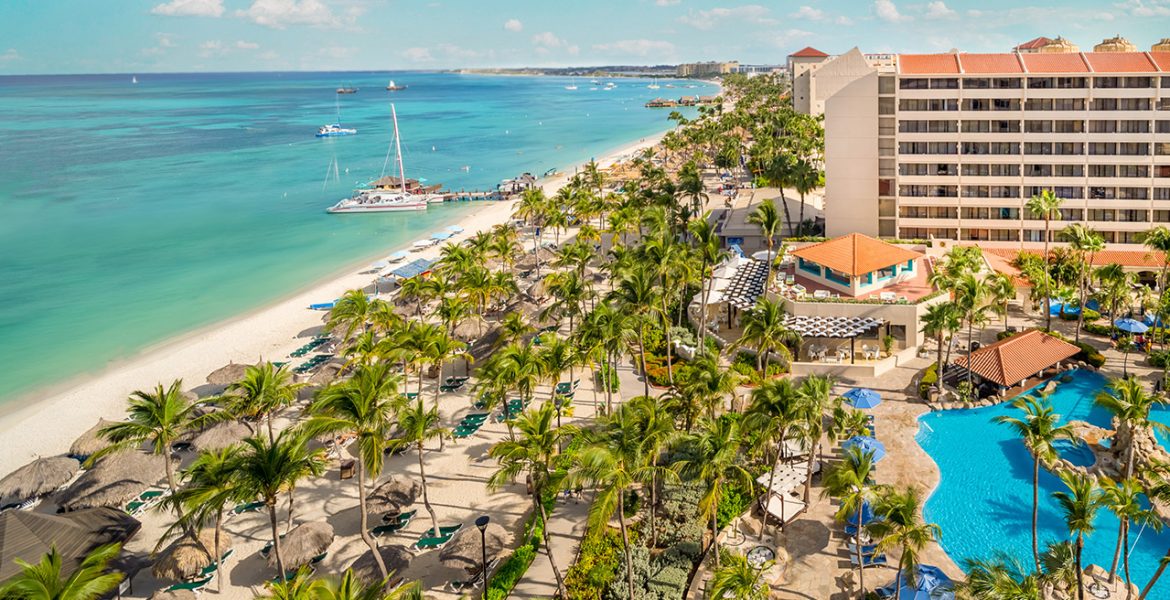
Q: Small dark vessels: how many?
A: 2